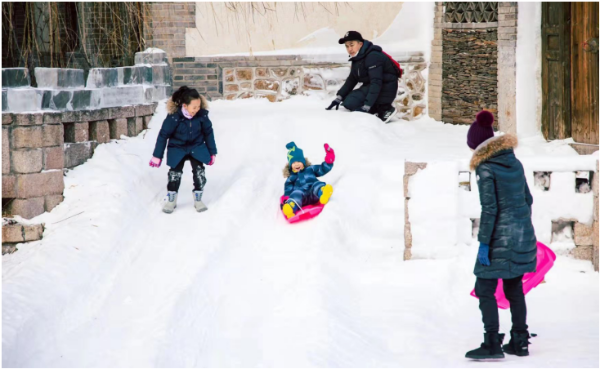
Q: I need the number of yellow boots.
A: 2